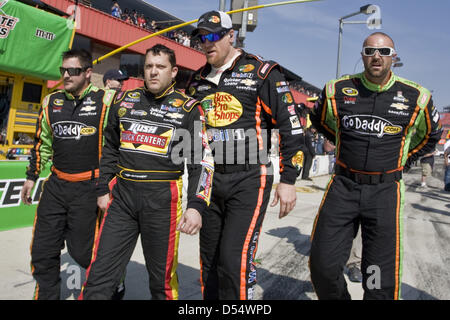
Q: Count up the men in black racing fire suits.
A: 4